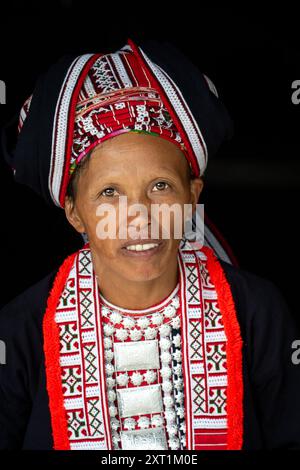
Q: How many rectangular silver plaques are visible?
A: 3